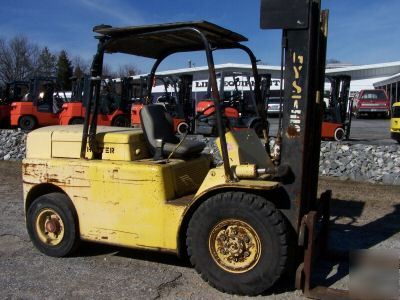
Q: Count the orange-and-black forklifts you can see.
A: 6